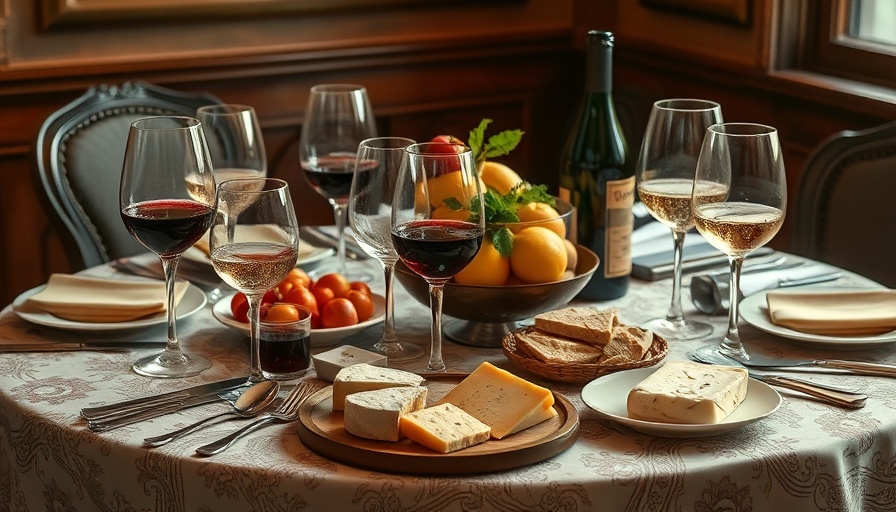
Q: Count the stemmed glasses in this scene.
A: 8